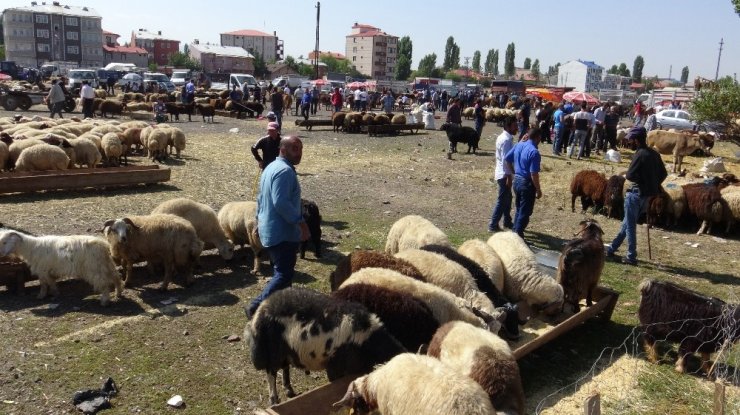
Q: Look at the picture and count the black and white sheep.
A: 1